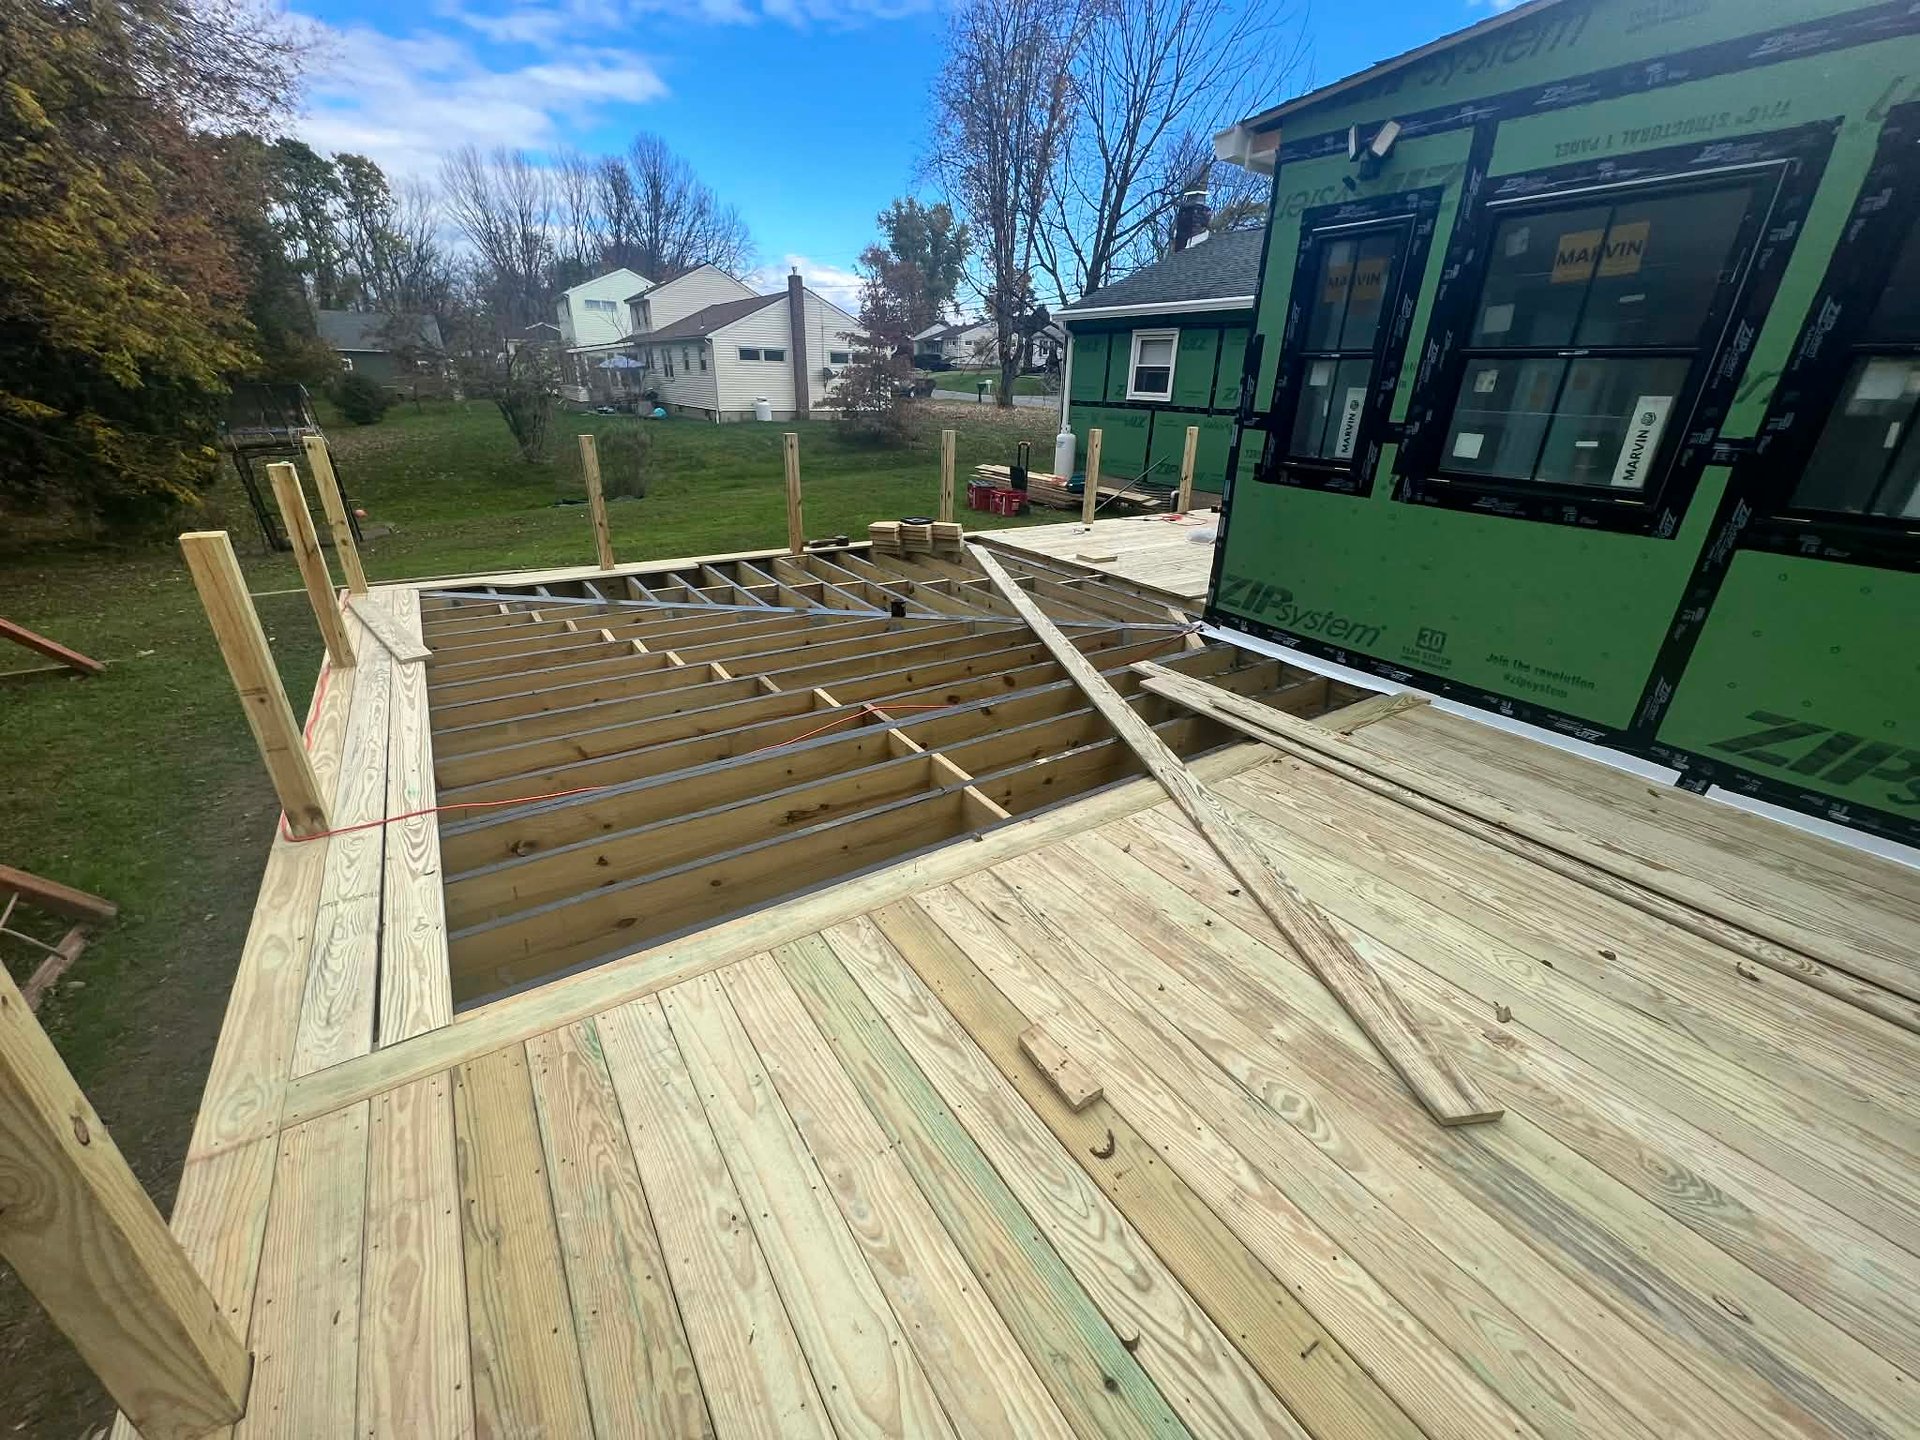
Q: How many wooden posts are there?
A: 9